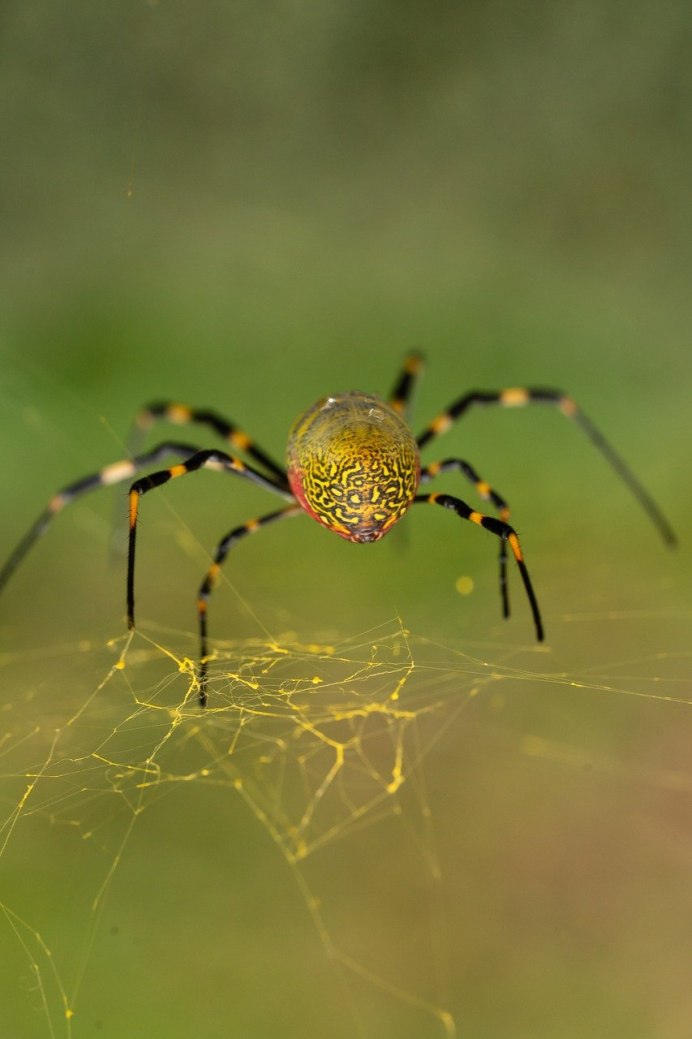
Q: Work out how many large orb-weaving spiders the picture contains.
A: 1